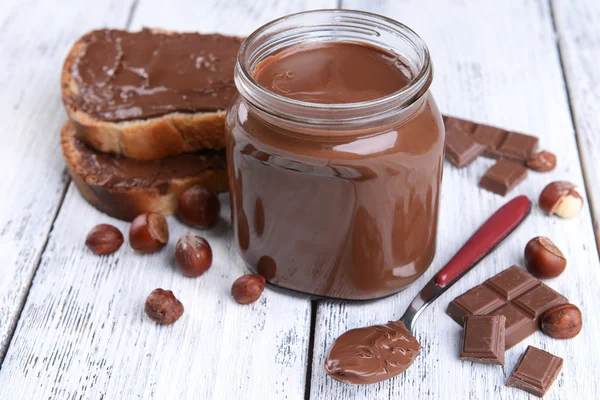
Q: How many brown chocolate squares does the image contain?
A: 11